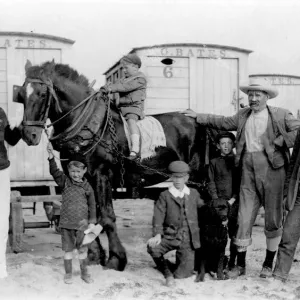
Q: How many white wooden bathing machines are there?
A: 3